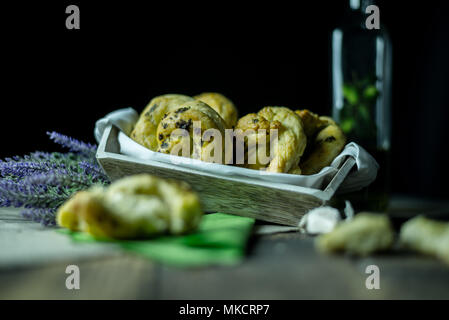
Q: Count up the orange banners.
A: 0